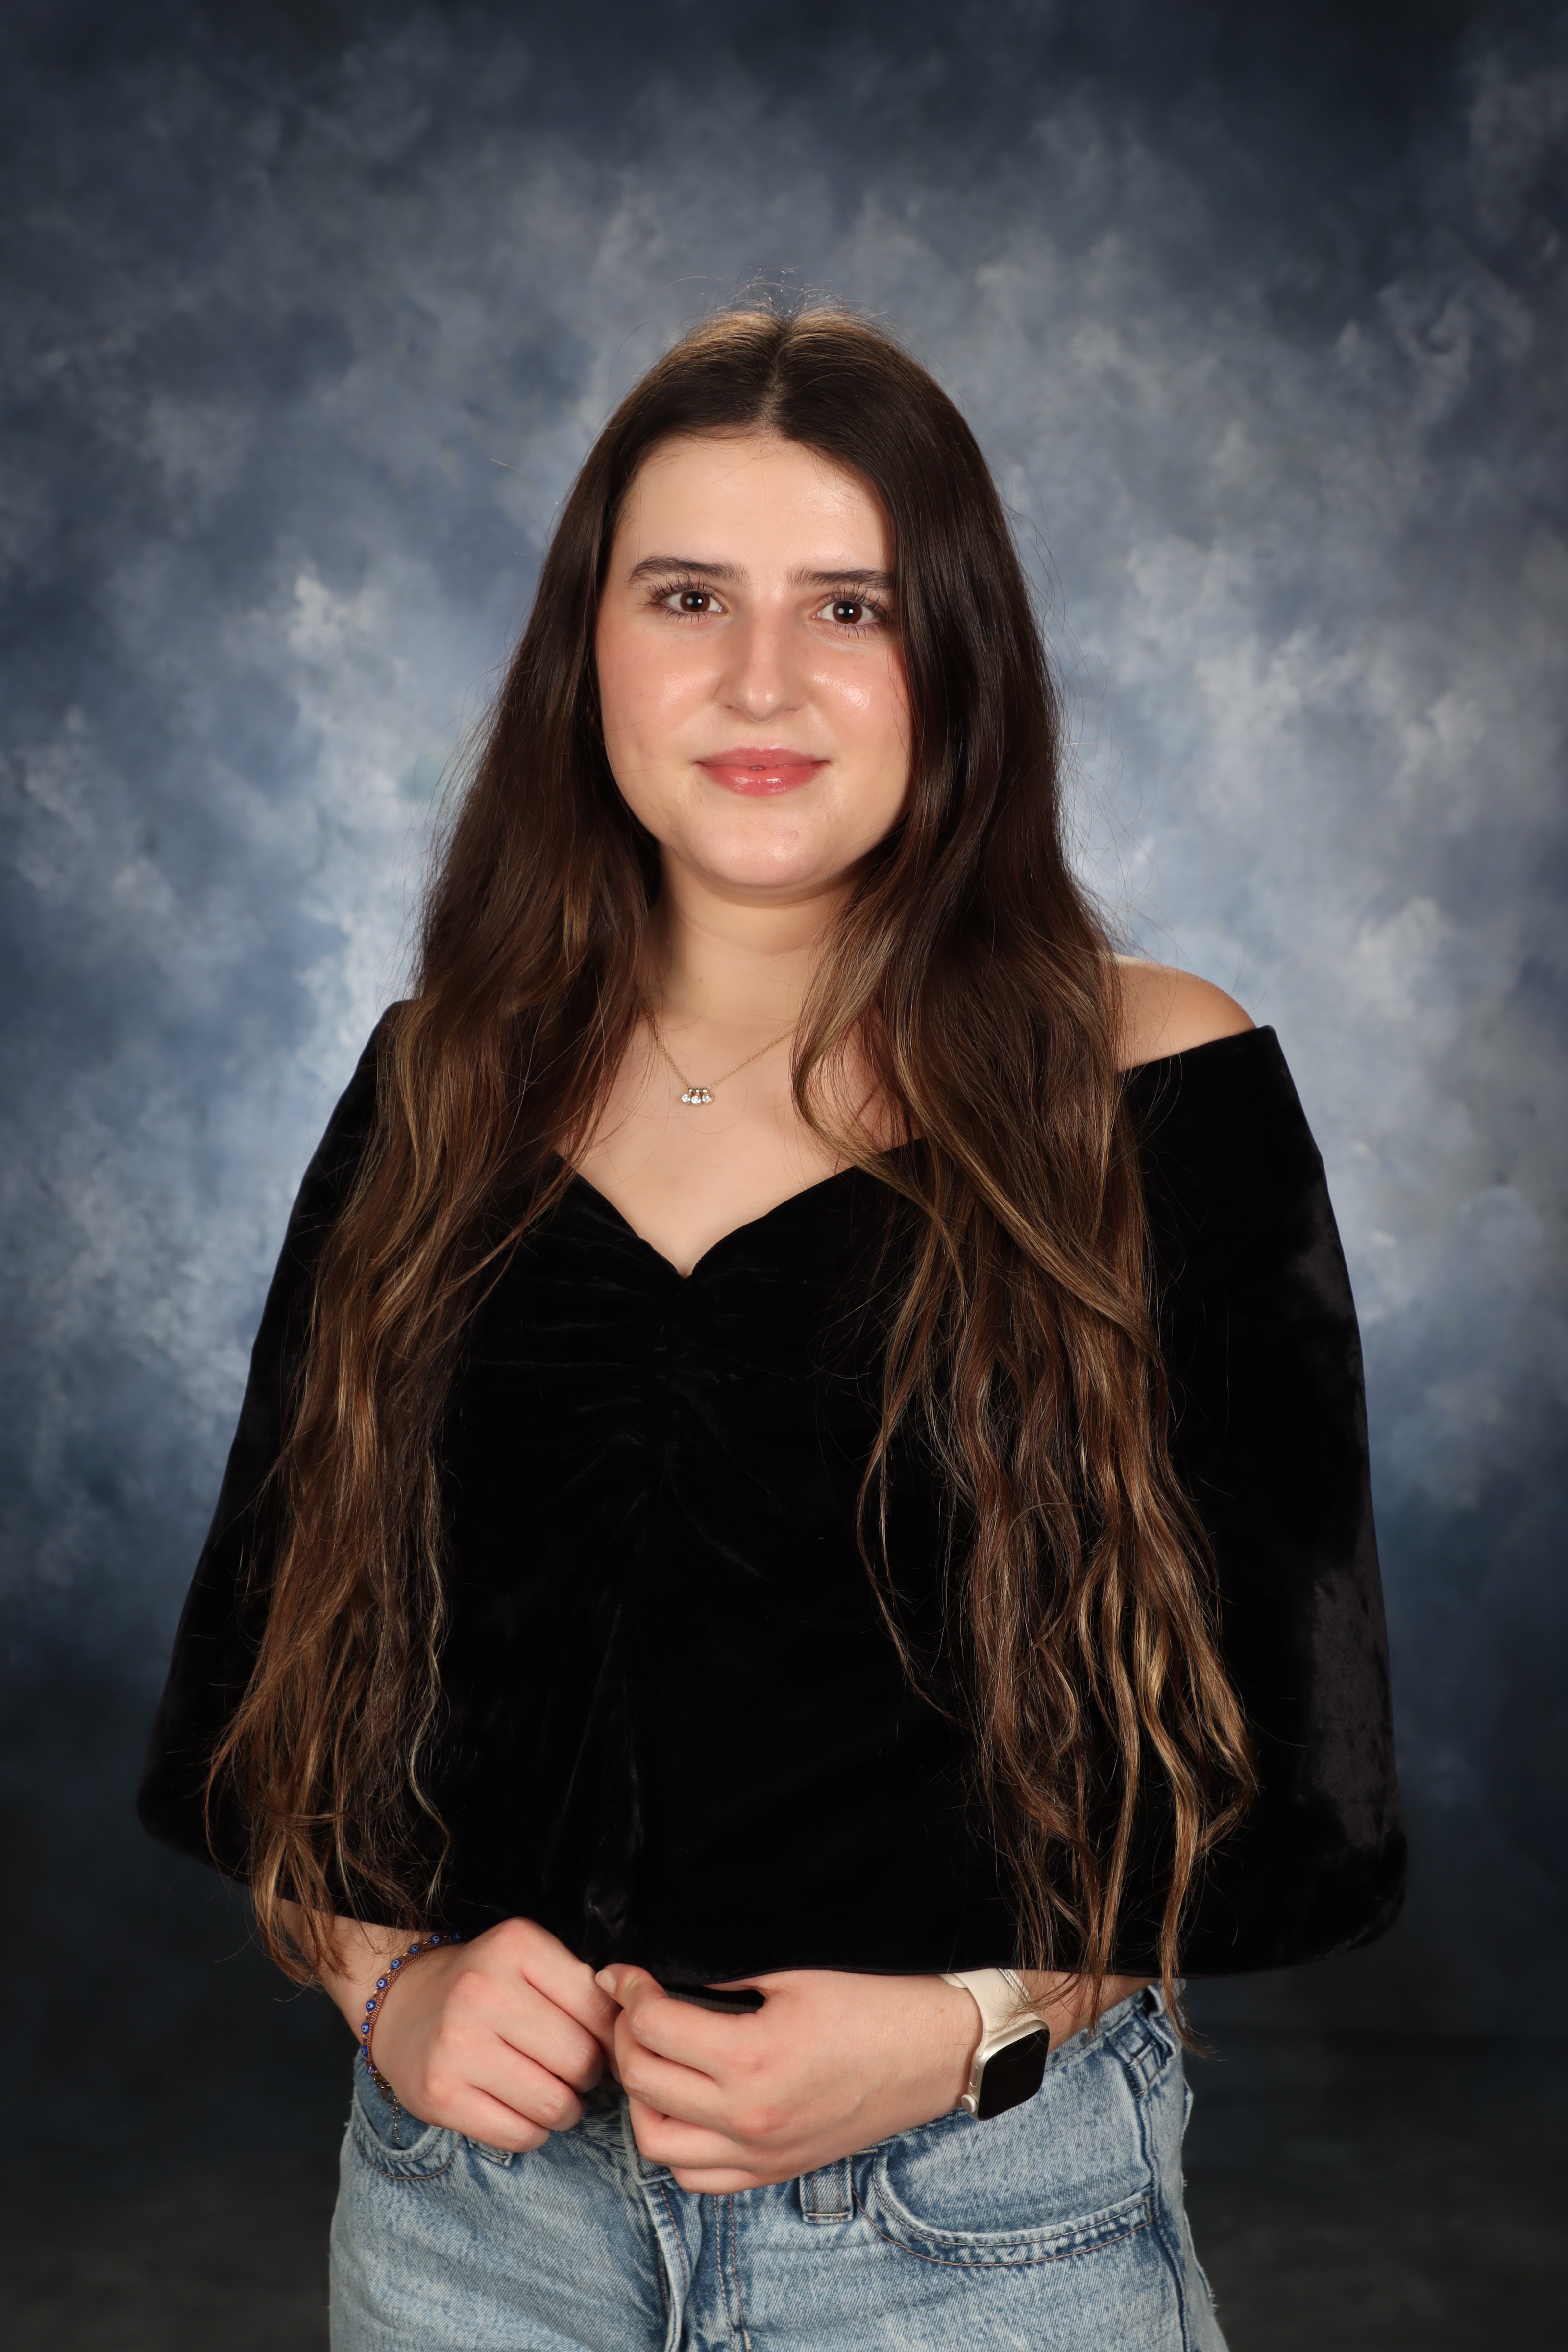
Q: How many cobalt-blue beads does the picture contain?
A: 9